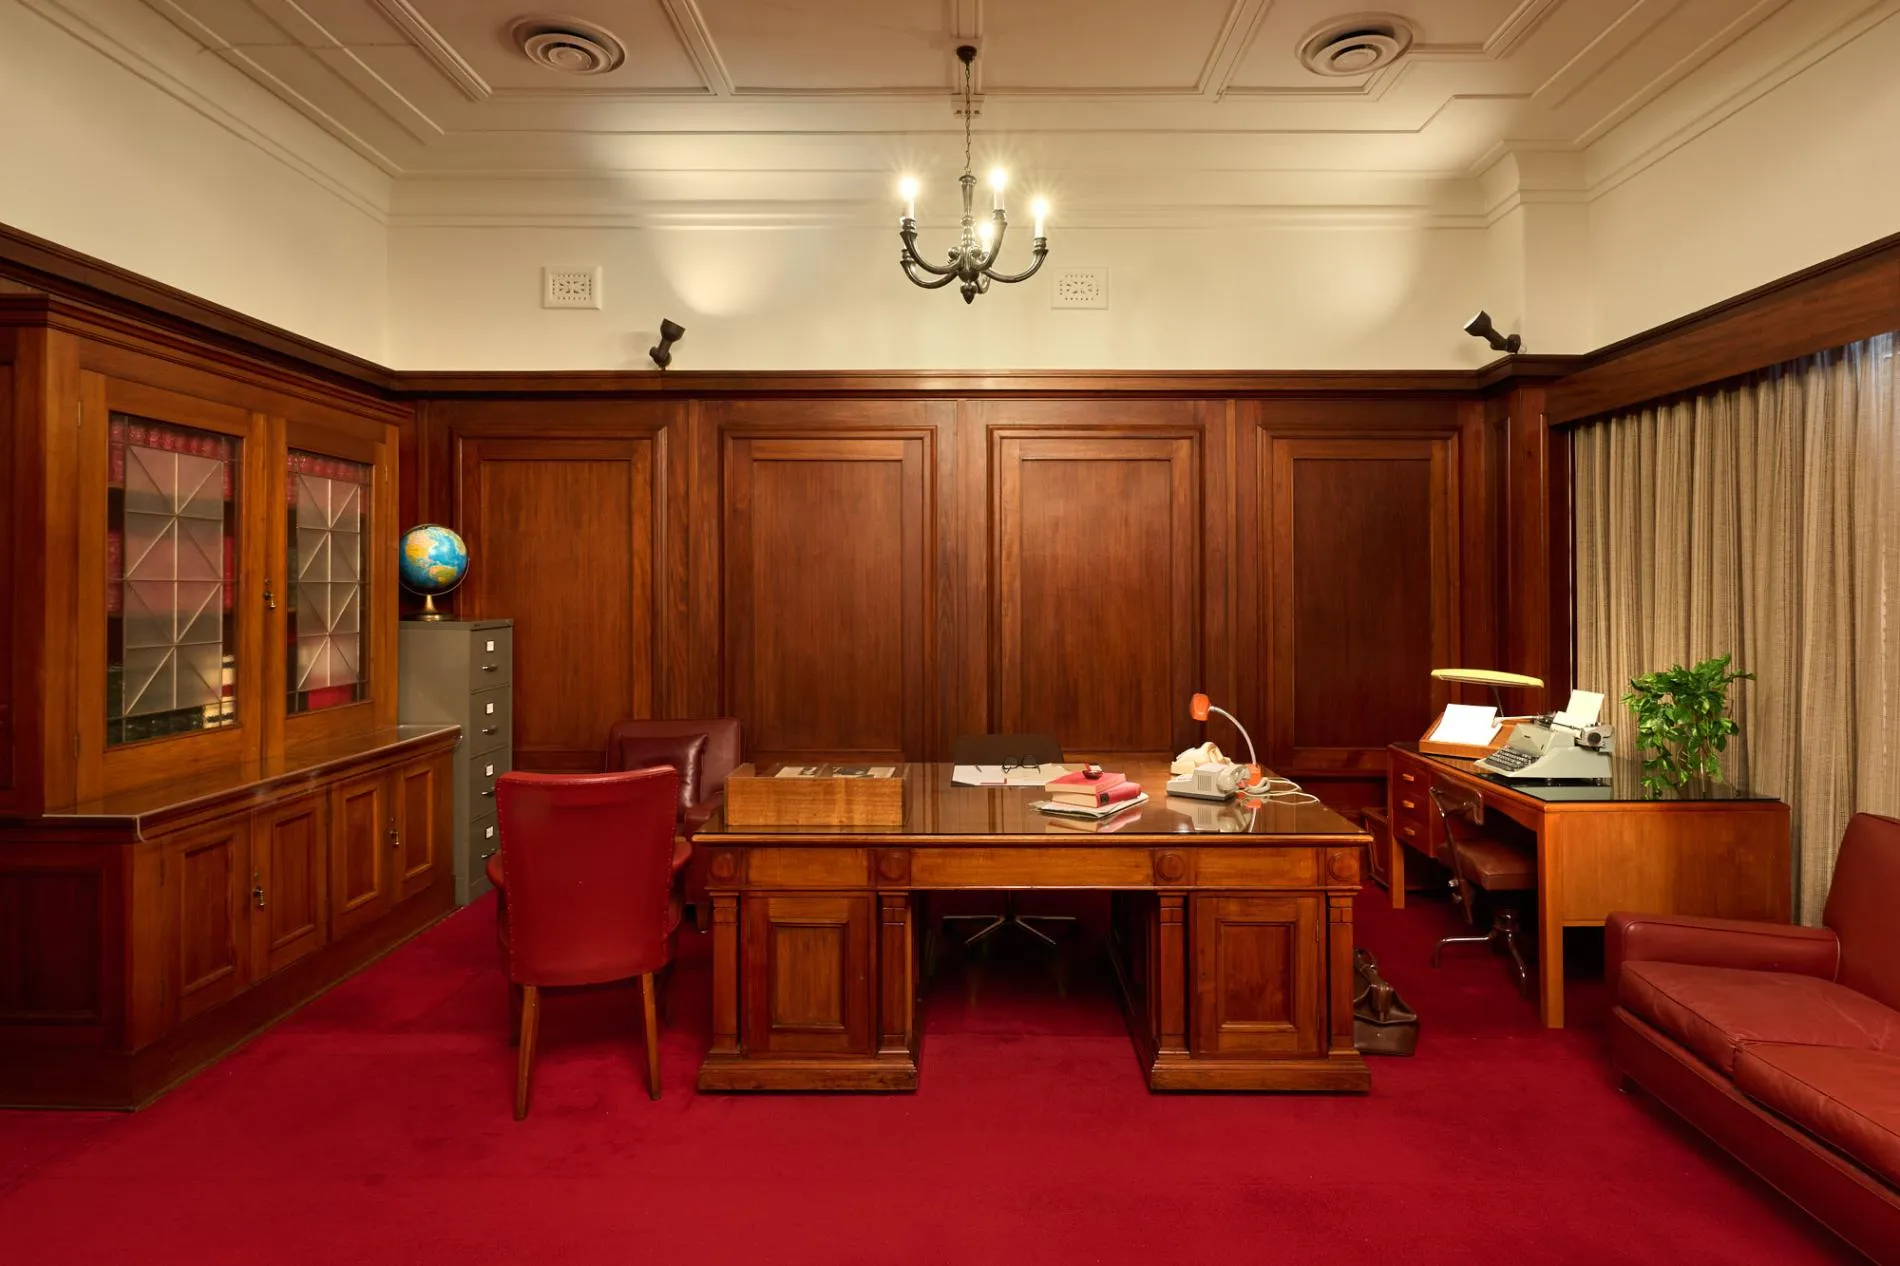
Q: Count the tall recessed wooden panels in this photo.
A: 4